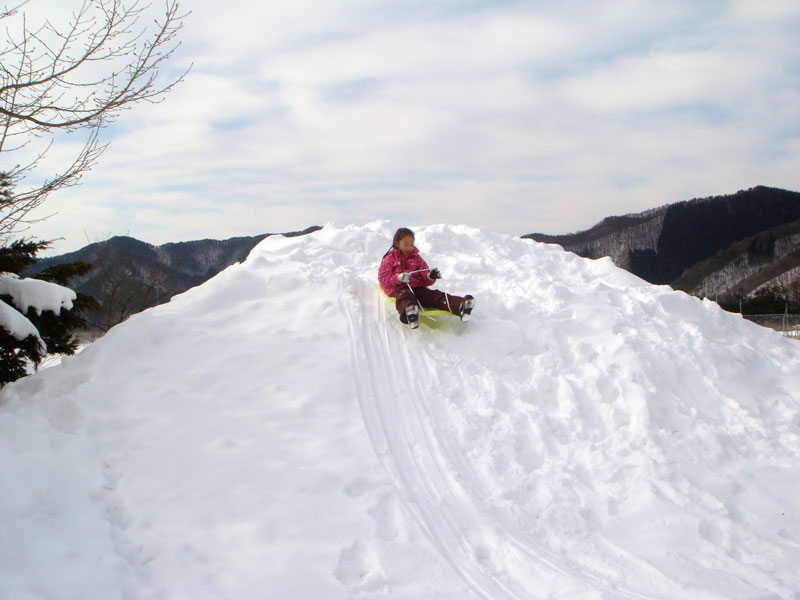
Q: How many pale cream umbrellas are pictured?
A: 0